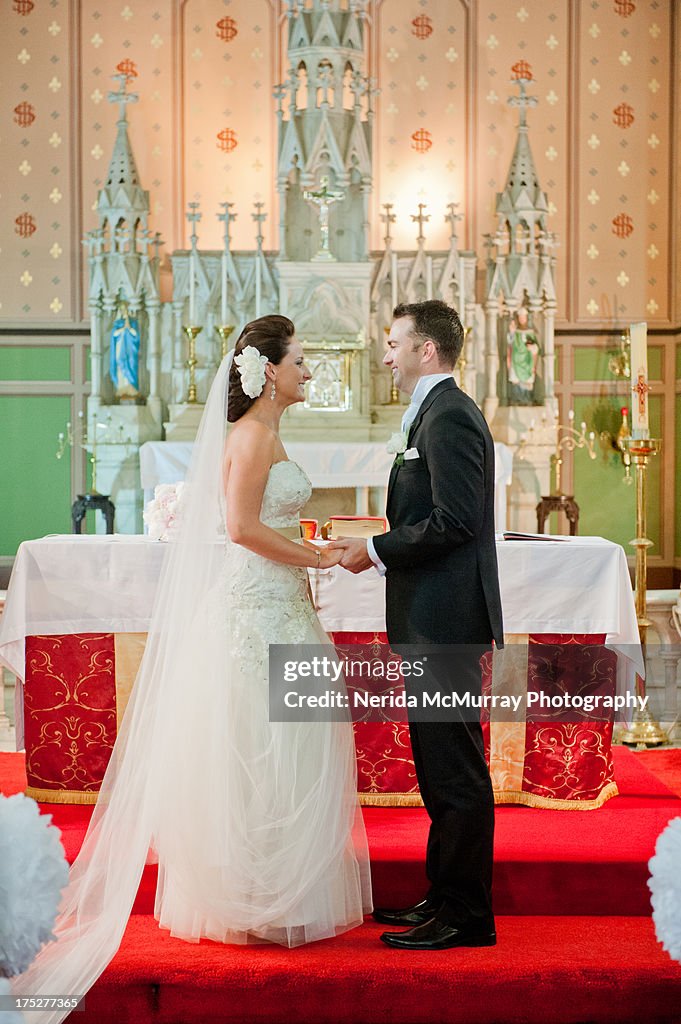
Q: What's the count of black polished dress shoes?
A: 2